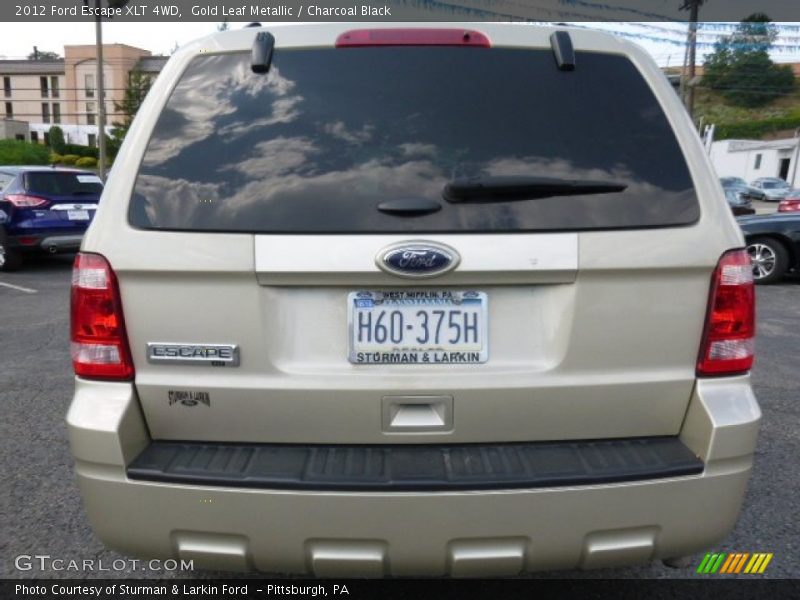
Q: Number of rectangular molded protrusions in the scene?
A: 4